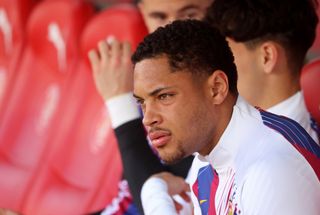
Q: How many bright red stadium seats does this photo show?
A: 4